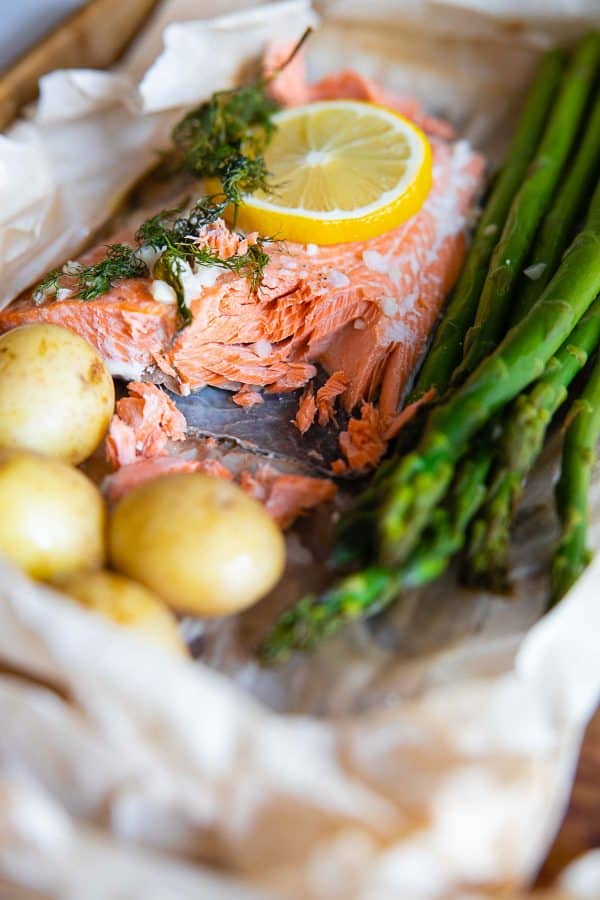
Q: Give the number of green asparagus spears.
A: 6